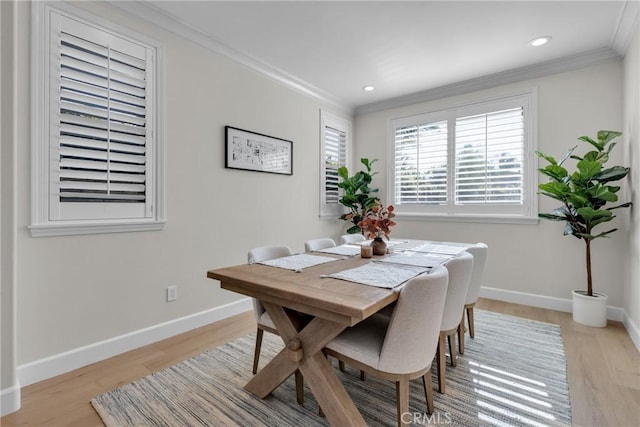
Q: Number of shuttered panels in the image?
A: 4